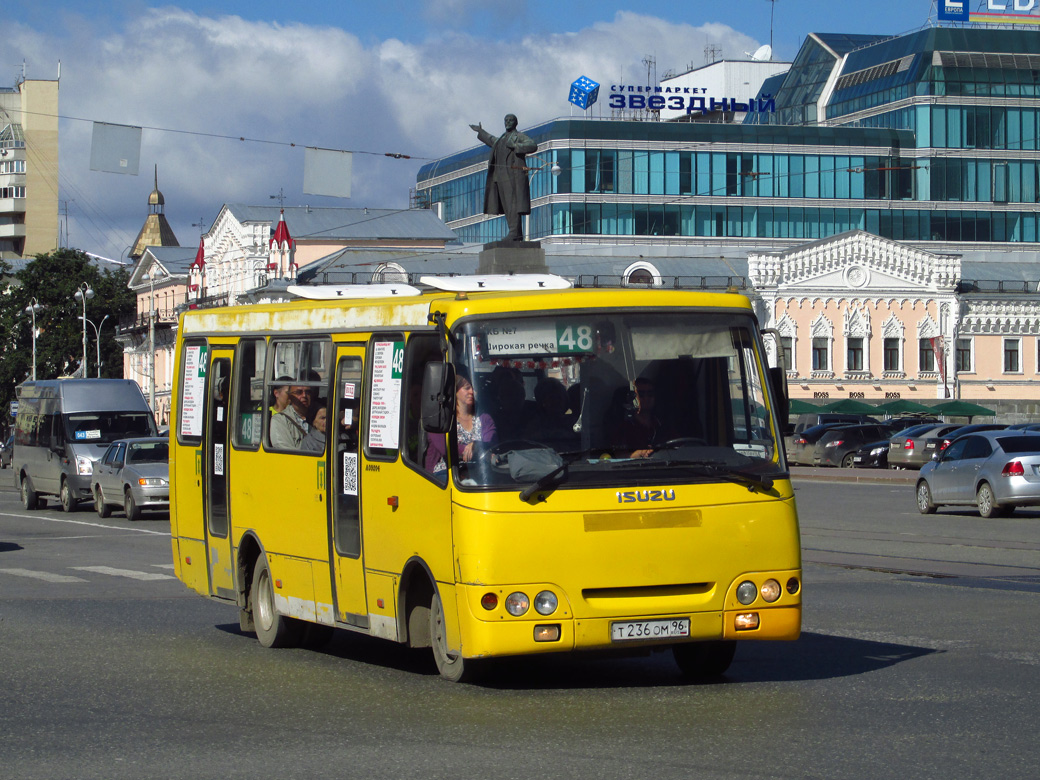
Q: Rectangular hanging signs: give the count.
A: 2